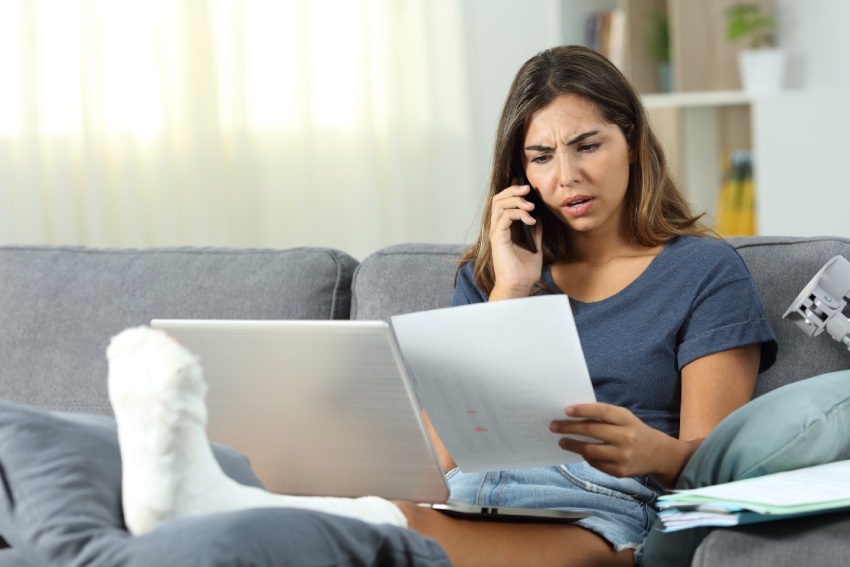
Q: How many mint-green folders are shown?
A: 1